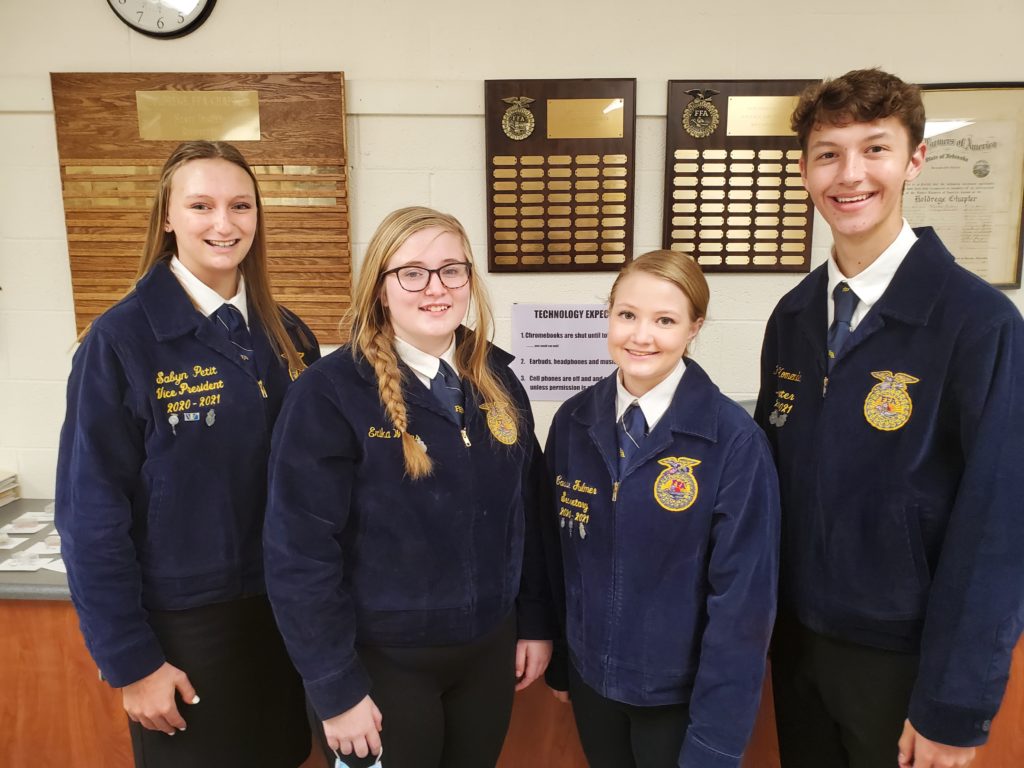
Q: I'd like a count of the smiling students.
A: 4